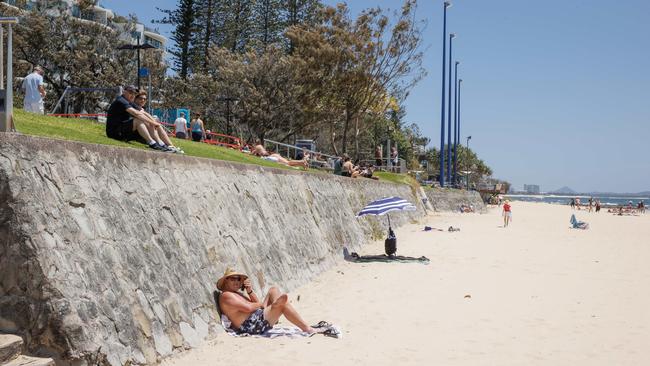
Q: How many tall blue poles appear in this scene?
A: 4